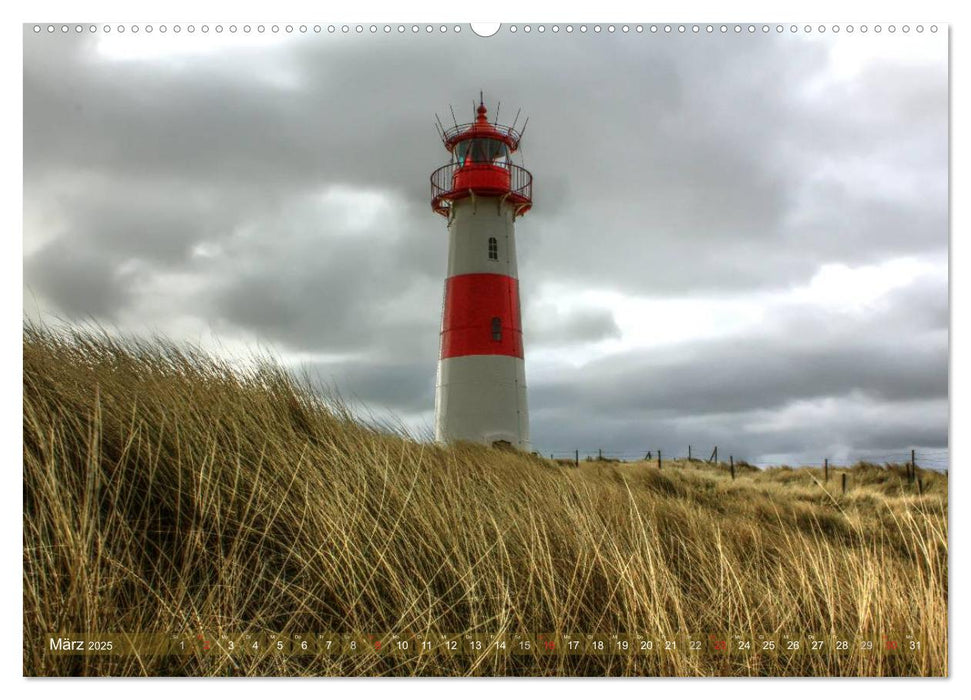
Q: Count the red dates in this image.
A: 5